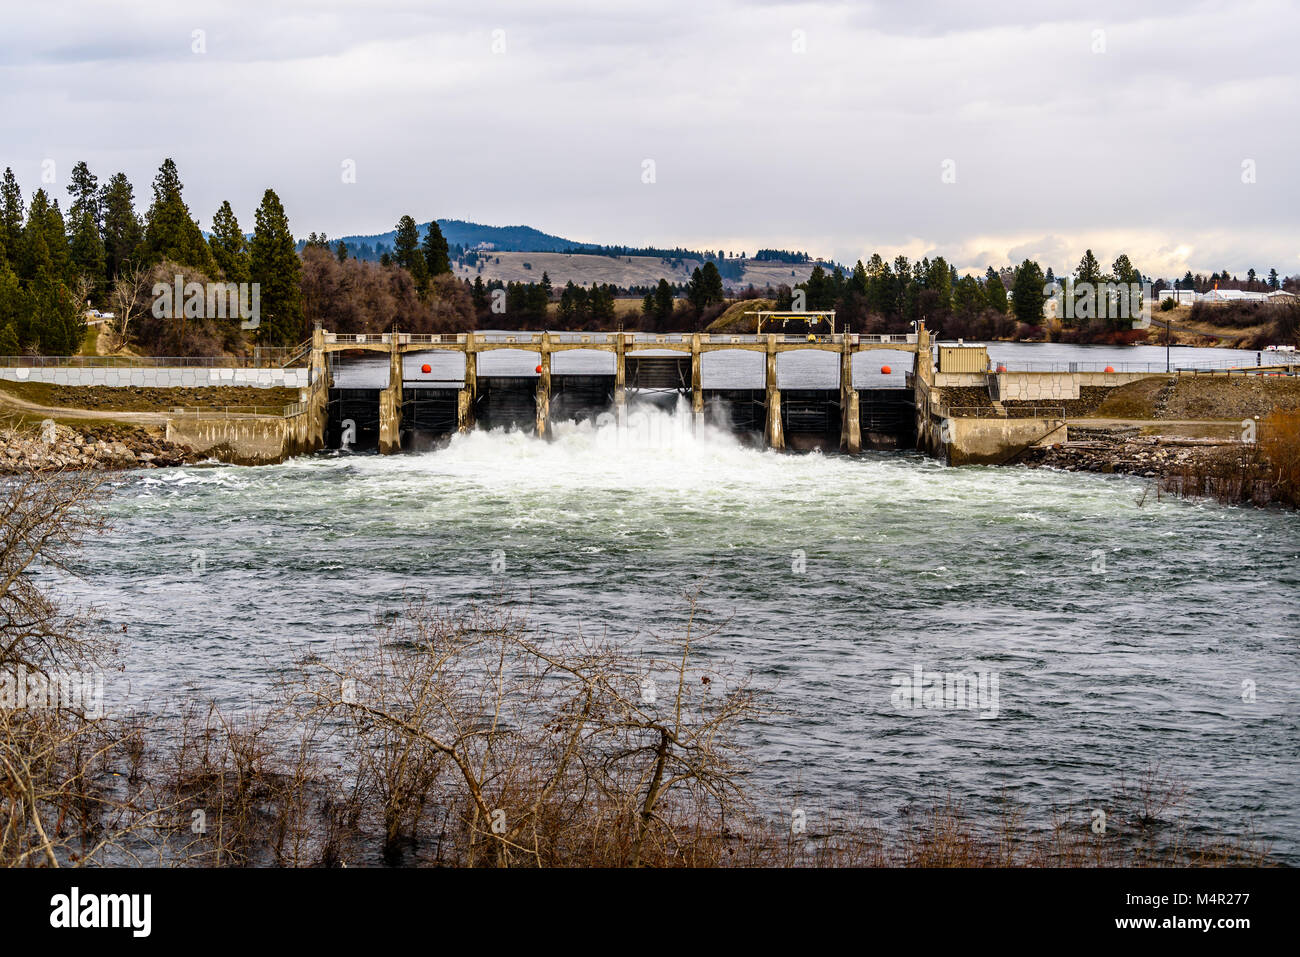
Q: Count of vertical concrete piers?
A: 9